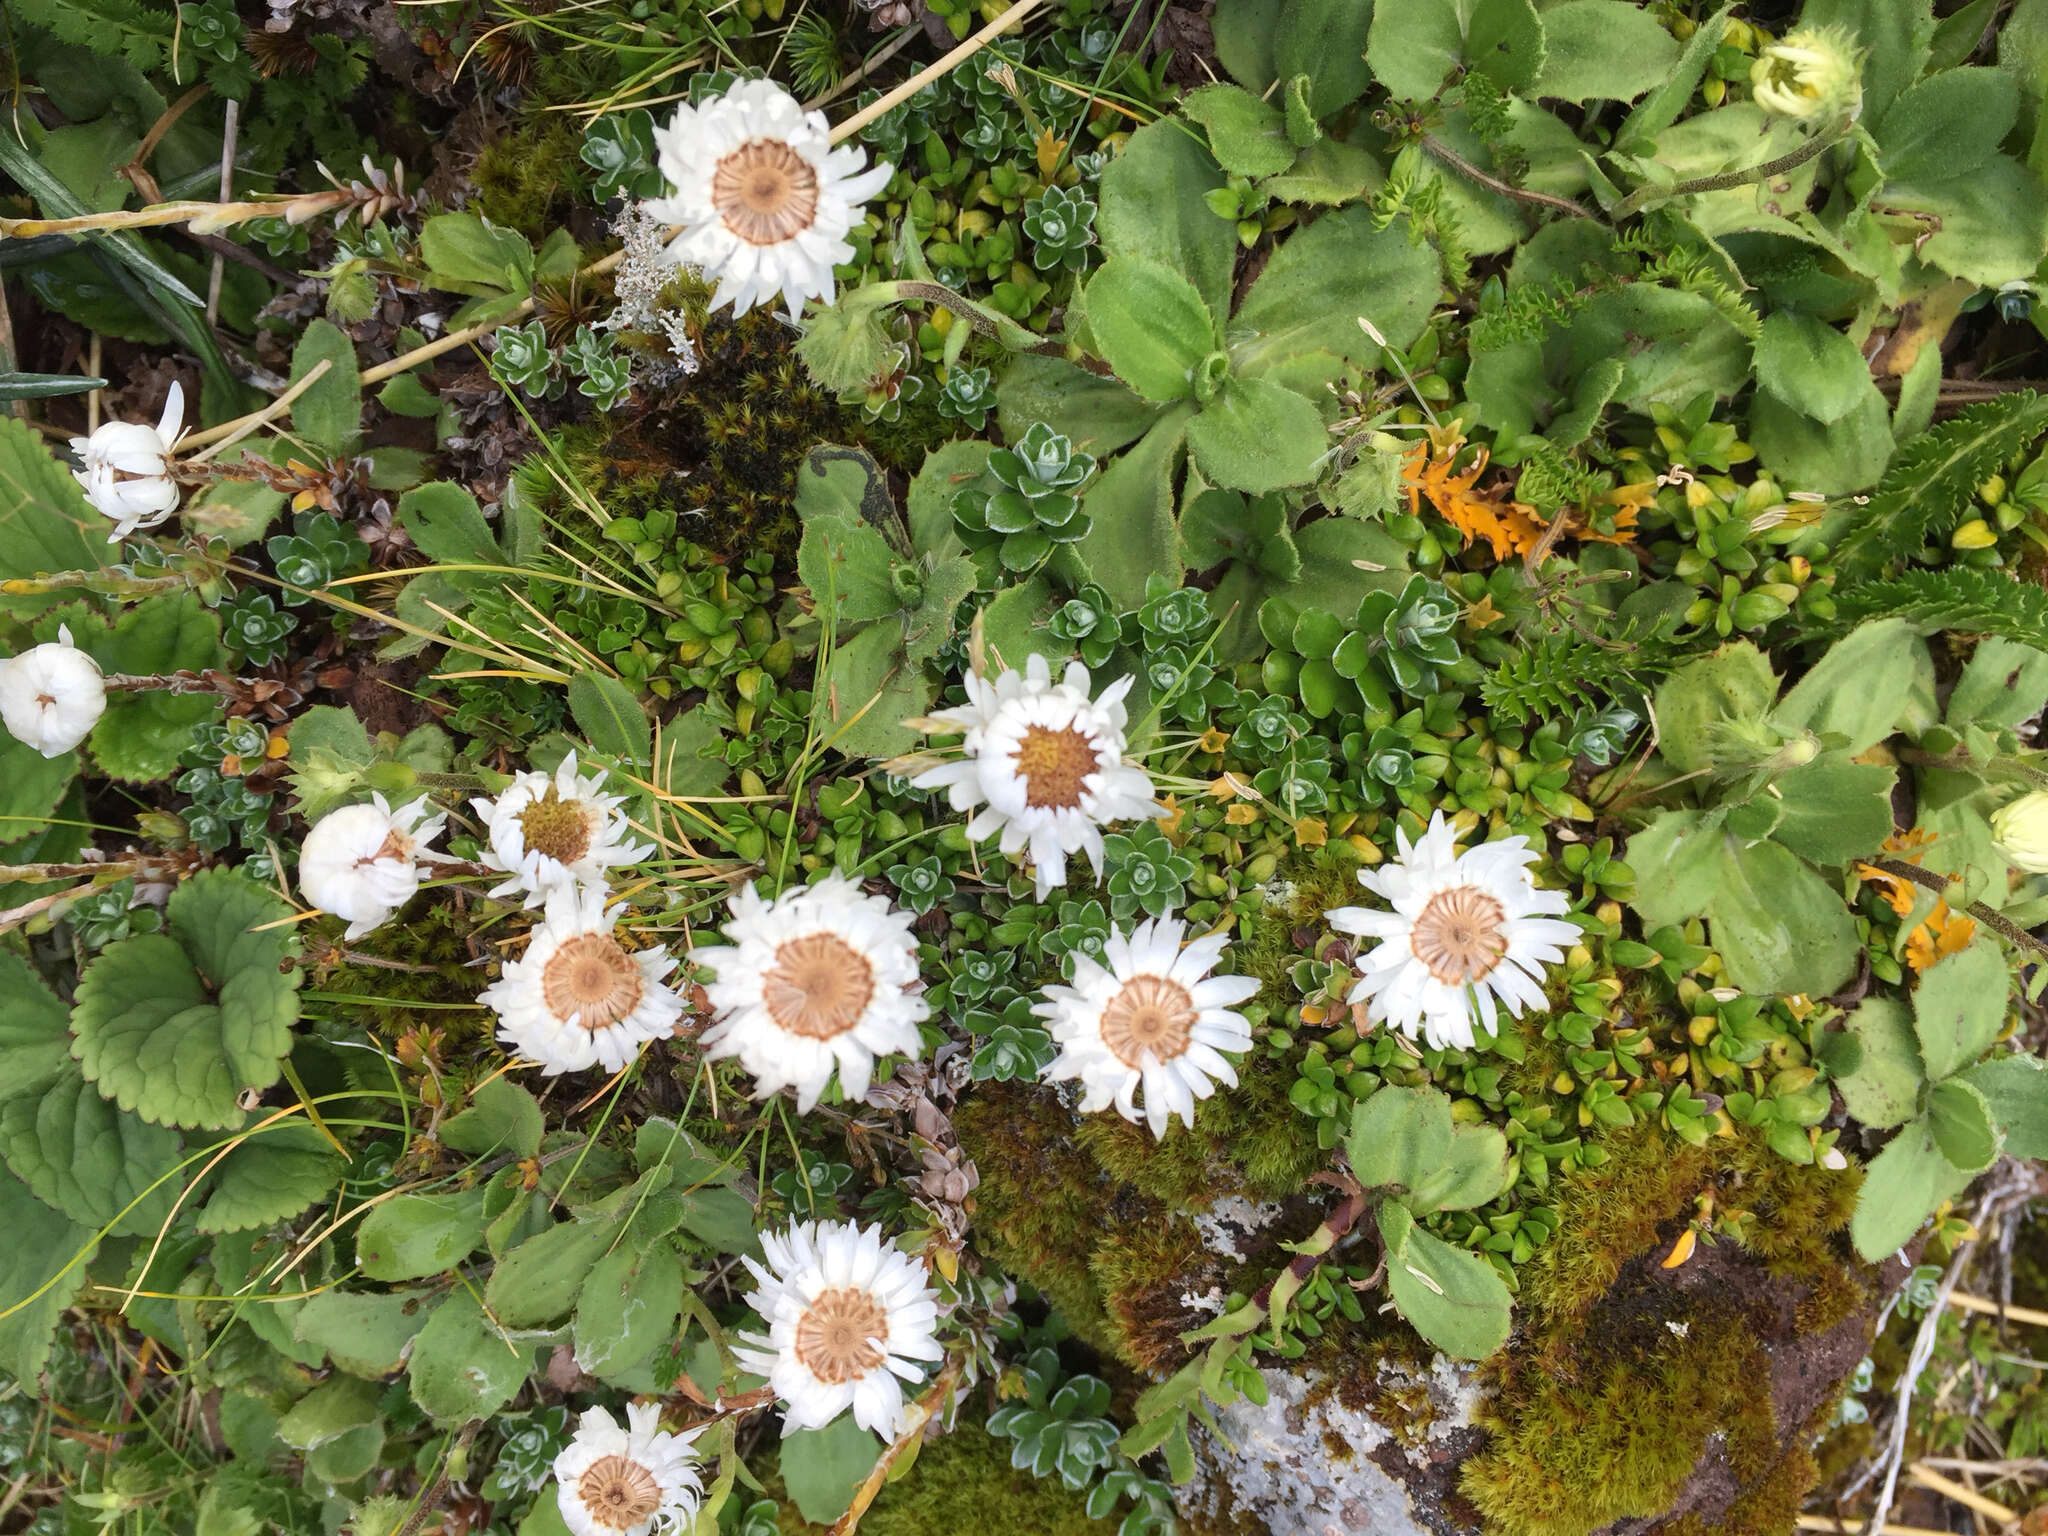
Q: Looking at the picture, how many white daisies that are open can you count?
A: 9